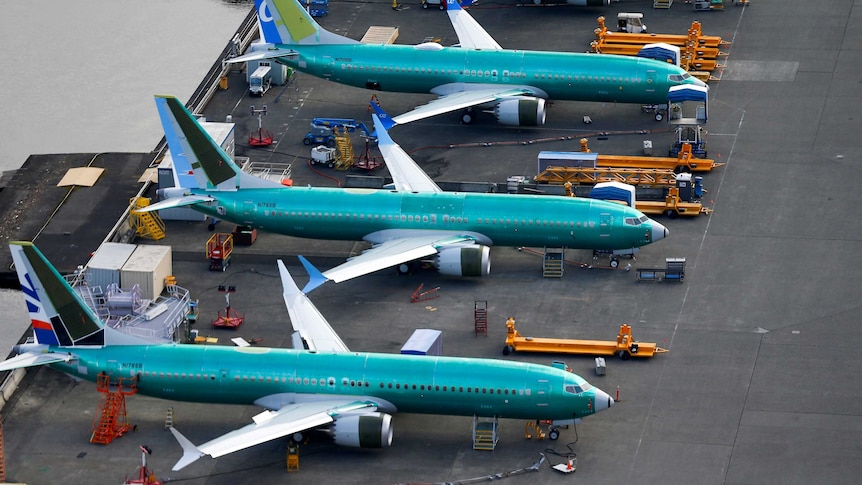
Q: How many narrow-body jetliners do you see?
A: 3